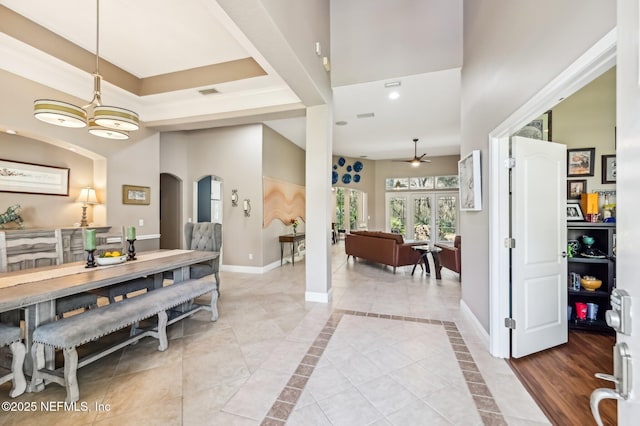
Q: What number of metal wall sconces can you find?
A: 2